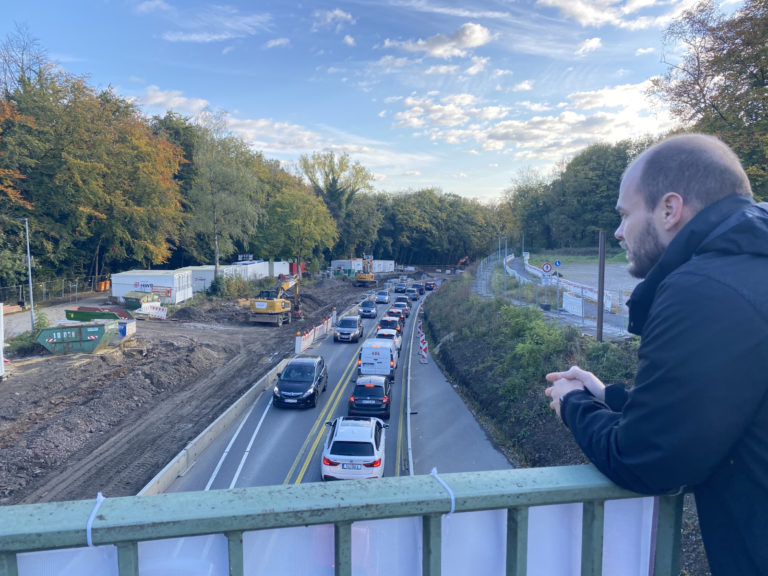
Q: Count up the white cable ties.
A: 2